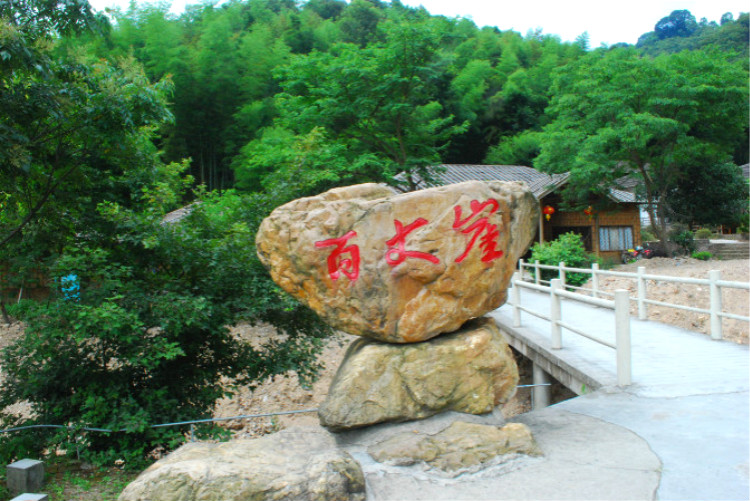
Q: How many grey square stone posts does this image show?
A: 2